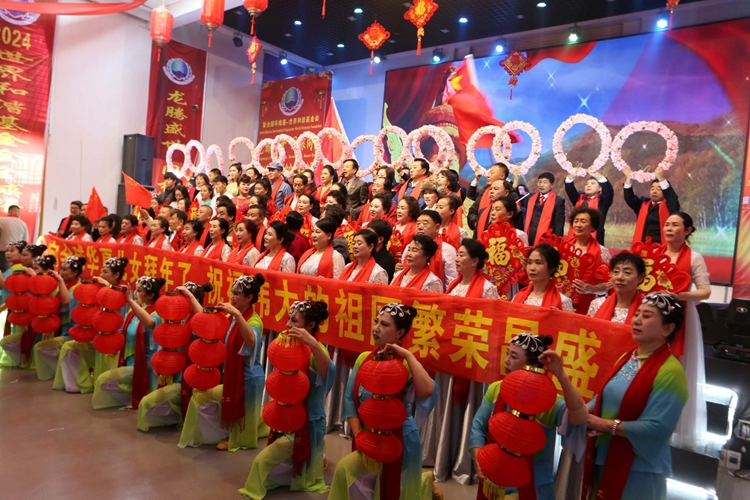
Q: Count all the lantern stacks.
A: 9